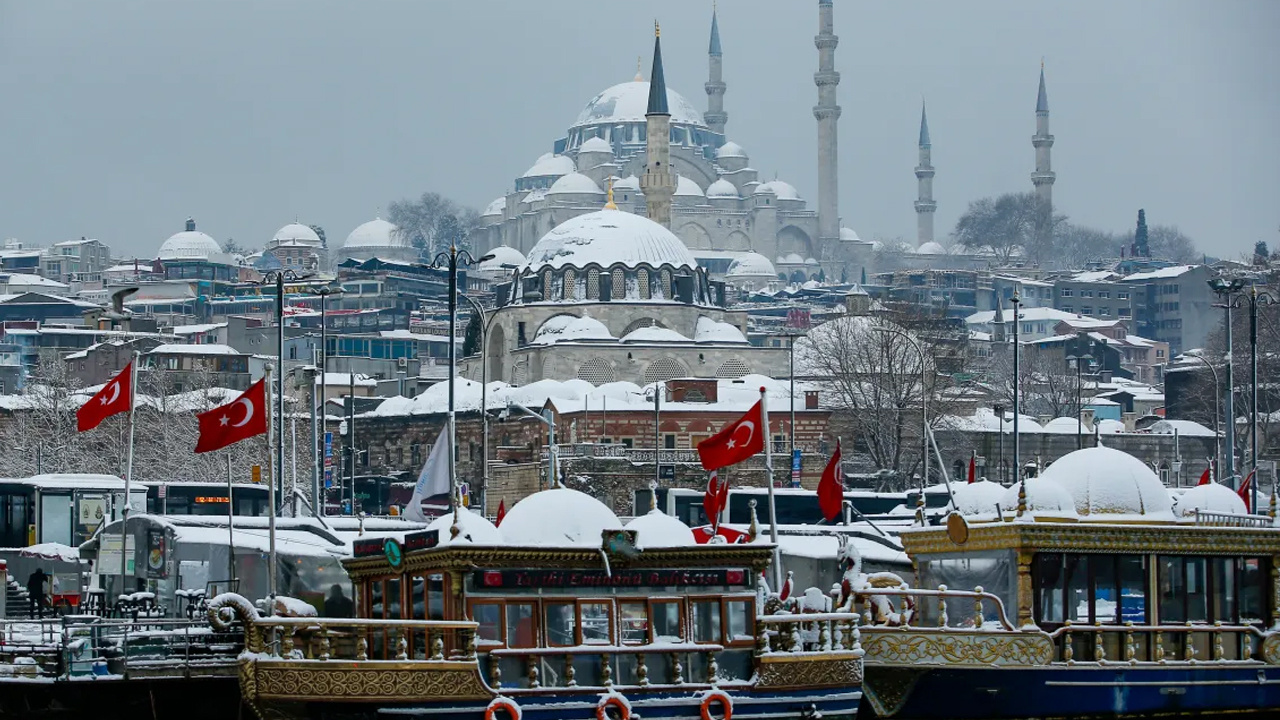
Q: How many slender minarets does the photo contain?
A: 5